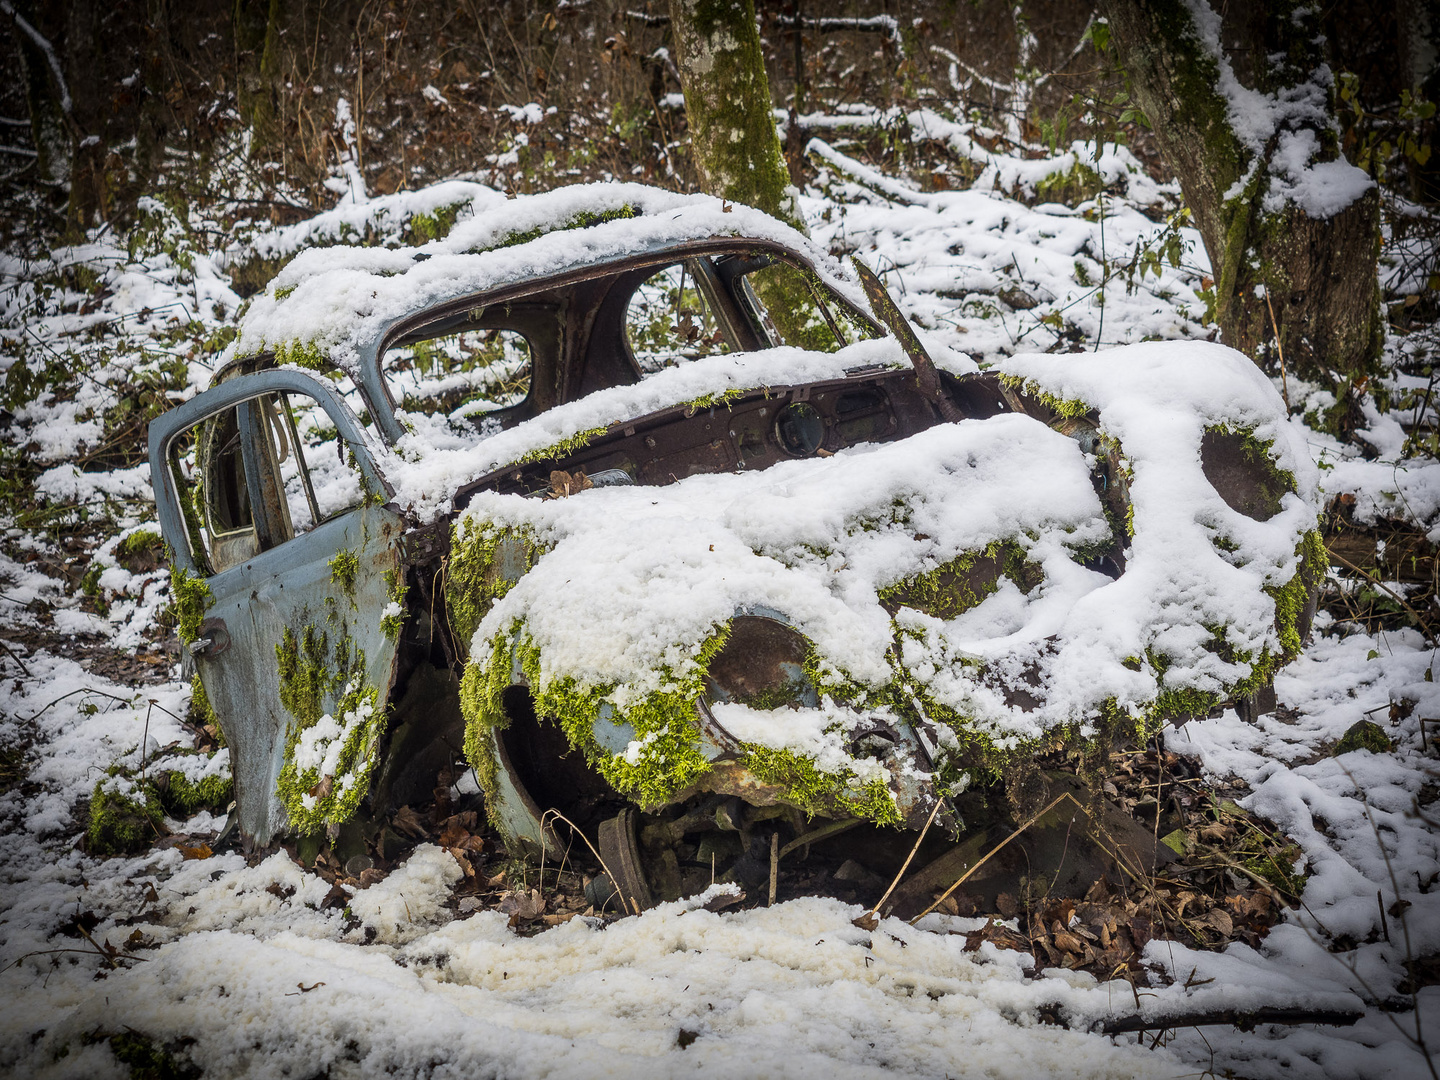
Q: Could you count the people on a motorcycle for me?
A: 0